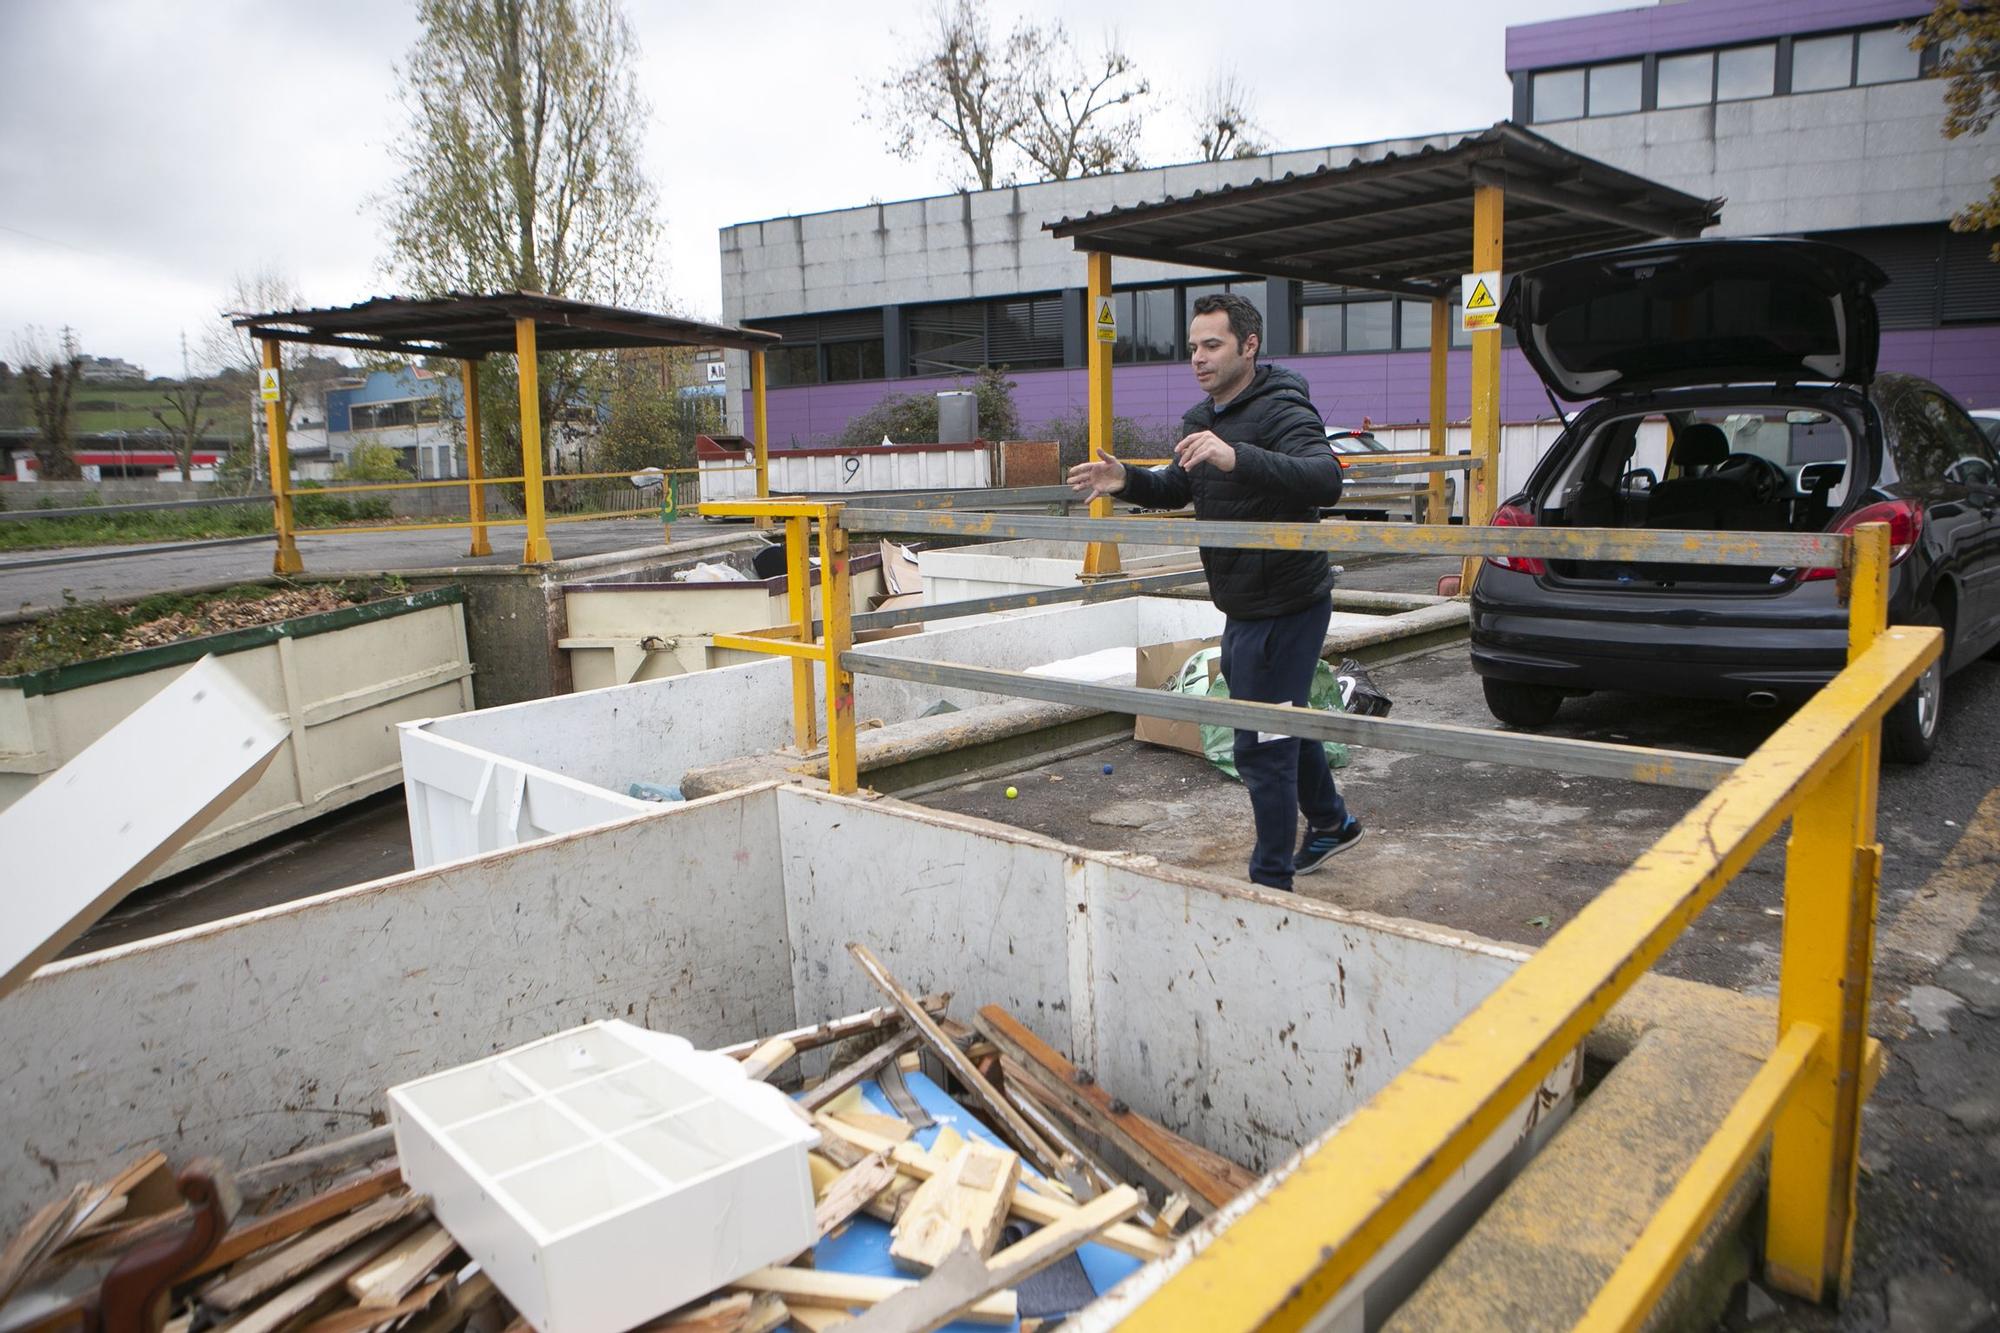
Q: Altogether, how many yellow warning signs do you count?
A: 3